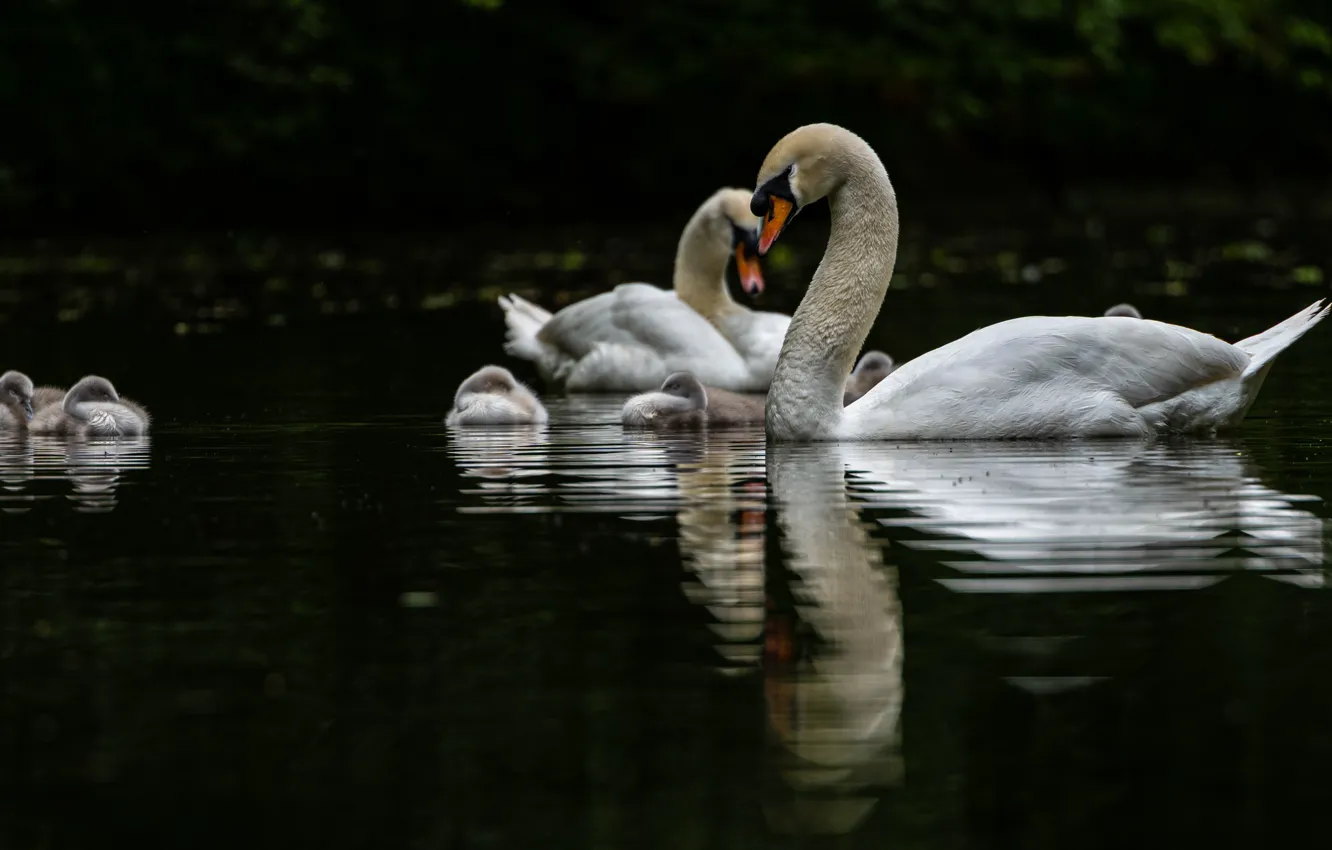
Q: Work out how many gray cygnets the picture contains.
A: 6